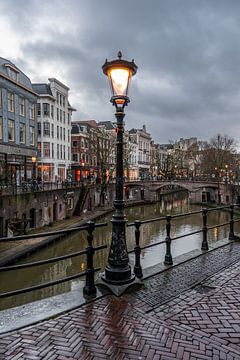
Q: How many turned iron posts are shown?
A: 5